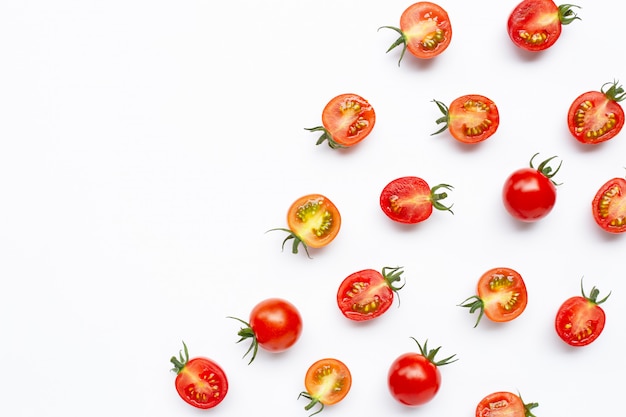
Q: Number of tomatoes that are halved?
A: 14